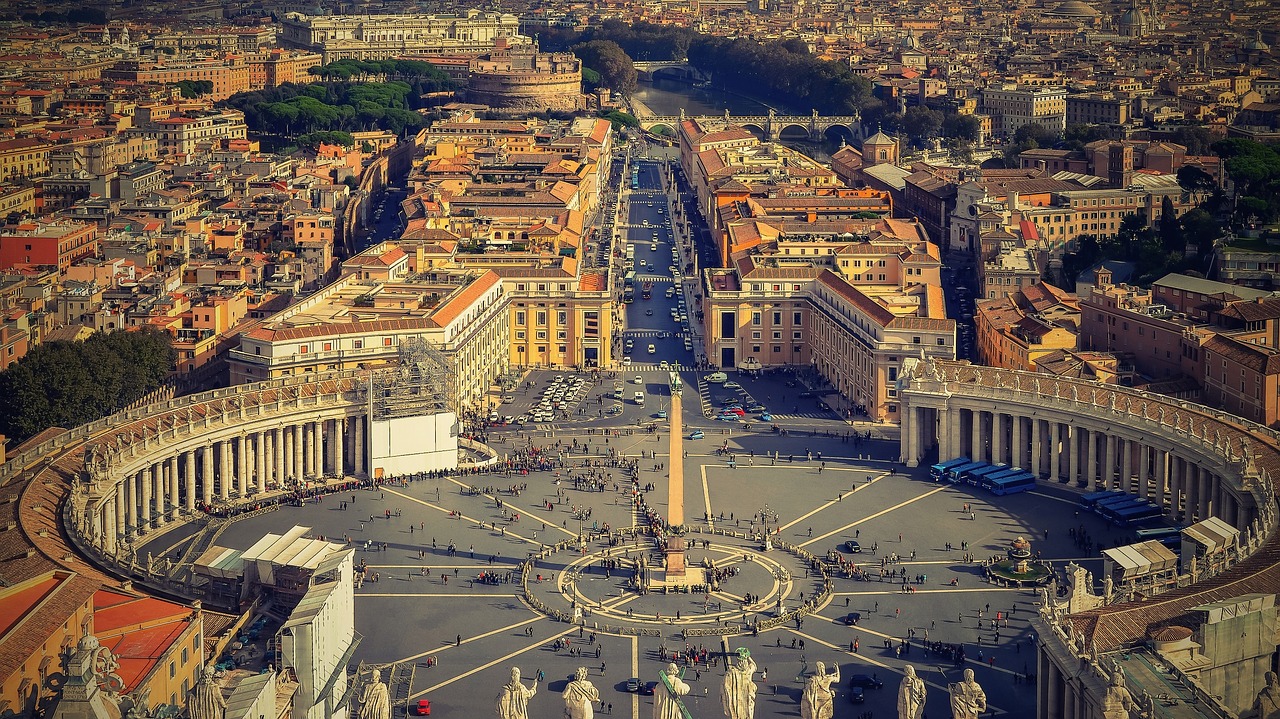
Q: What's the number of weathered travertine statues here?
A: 11